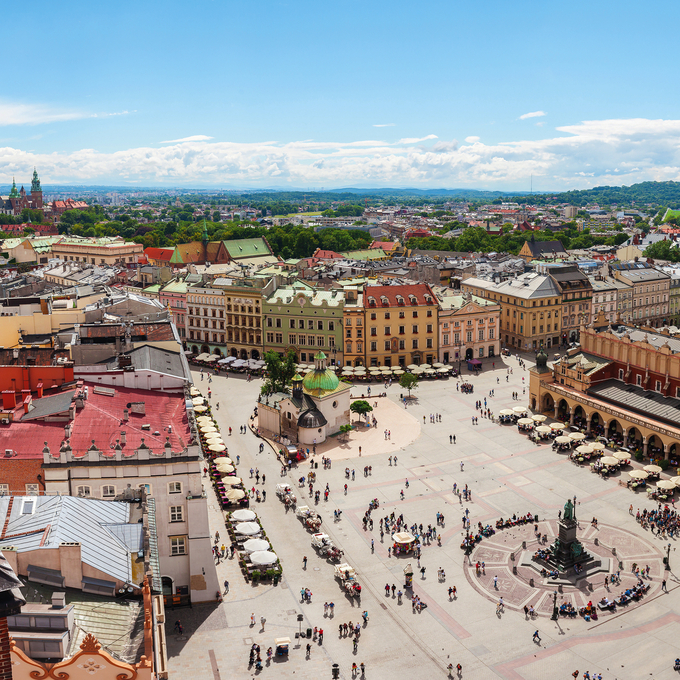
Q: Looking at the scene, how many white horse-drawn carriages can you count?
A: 4